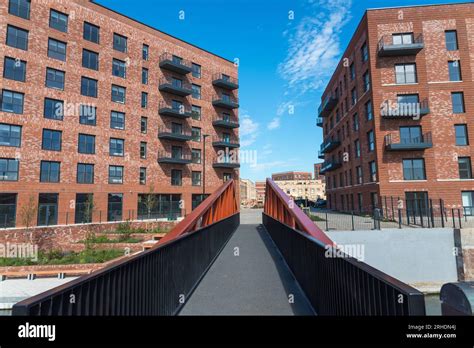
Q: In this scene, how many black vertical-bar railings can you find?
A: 2